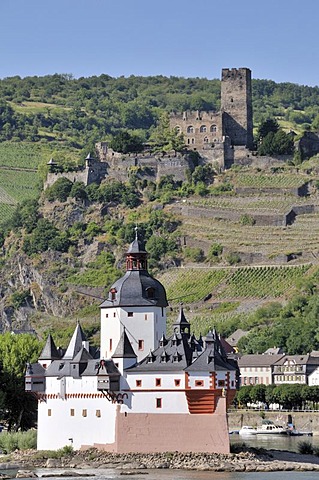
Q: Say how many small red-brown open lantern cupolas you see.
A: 1